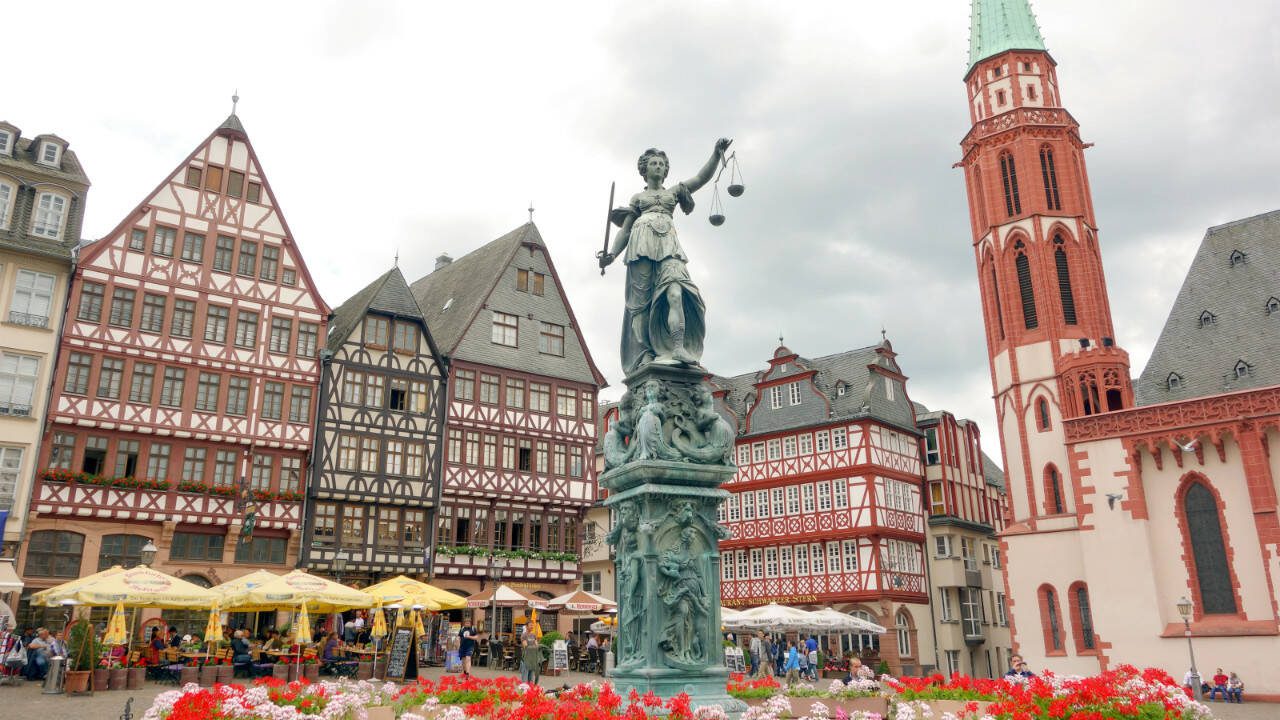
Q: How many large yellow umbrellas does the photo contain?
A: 5